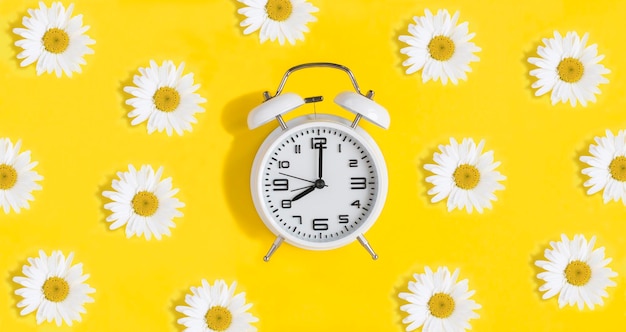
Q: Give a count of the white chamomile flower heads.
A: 13